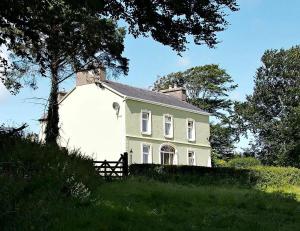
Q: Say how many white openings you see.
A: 6